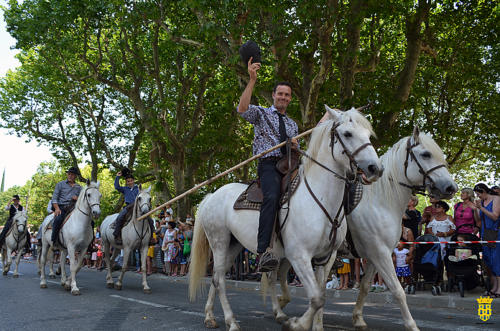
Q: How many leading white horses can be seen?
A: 2